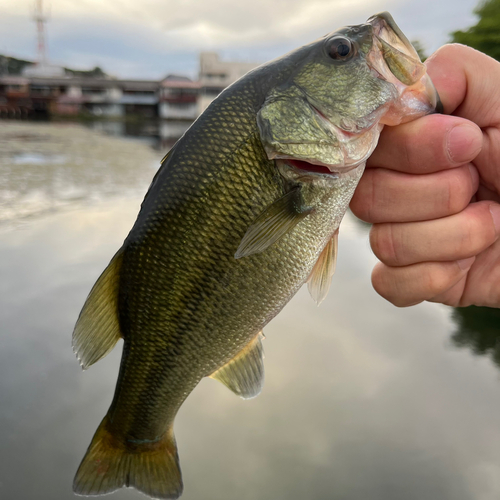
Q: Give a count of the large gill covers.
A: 1